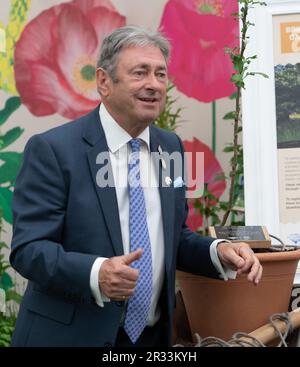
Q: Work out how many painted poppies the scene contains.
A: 3